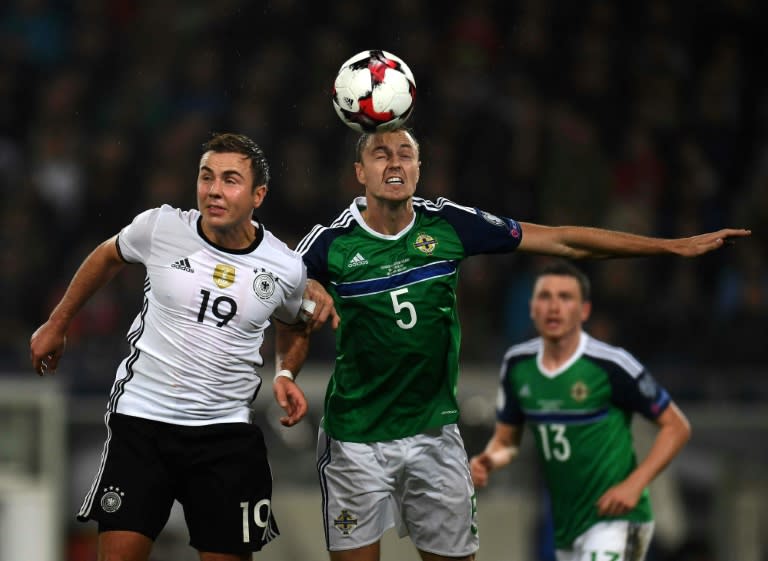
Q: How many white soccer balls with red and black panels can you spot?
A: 1